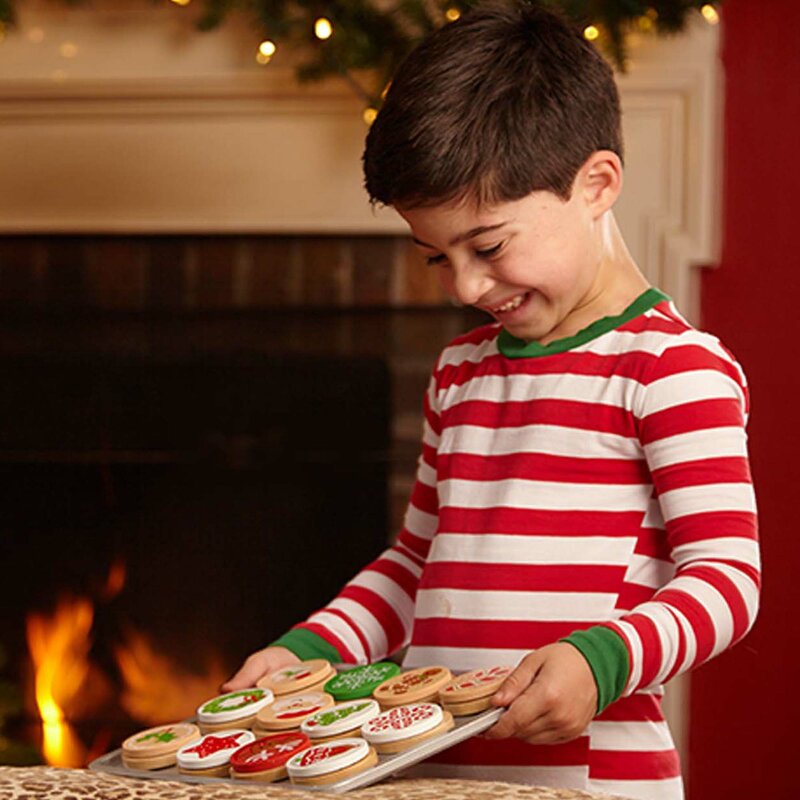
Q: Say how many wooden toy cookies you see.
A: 12